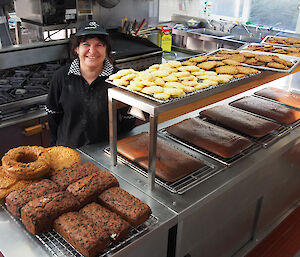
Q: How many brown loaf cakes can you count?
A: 7